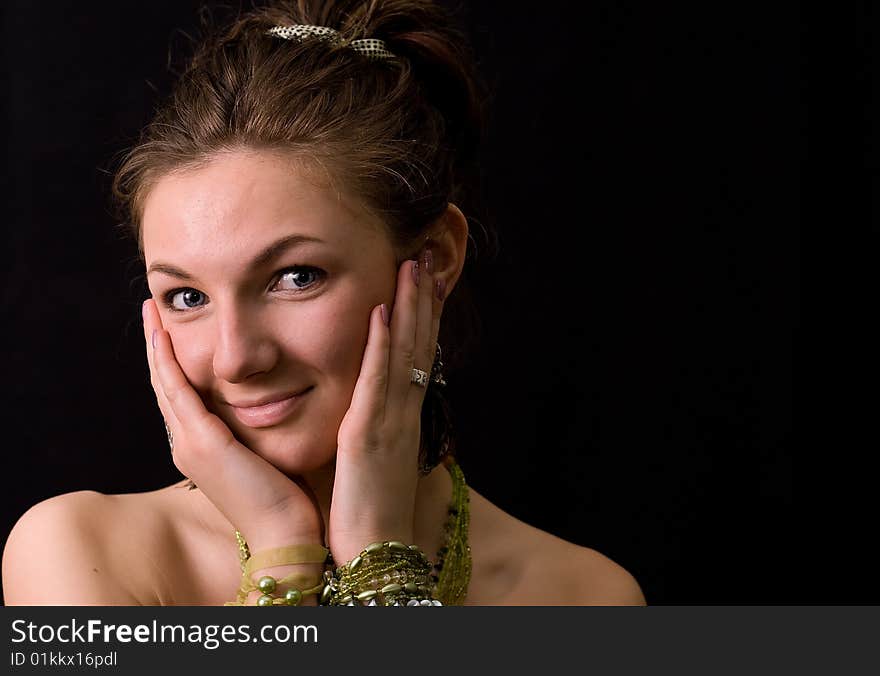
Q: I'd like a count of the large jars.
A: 0